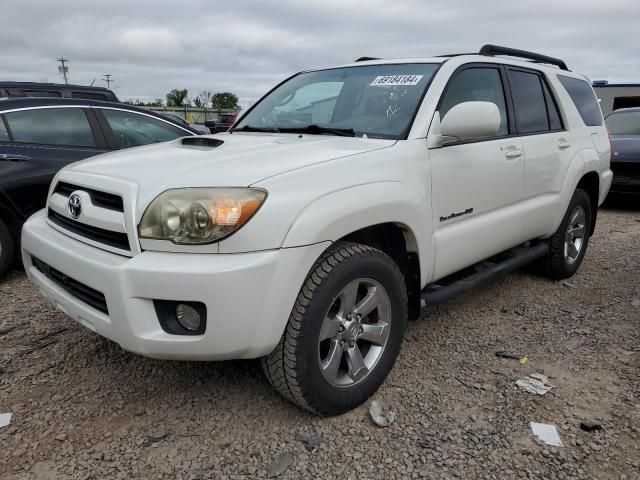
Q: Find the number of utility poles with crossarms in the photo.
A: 2